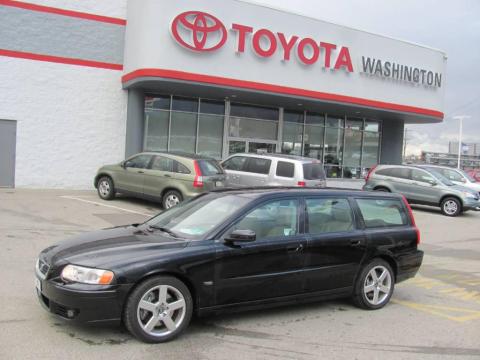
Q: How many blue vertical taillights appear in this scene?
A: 0